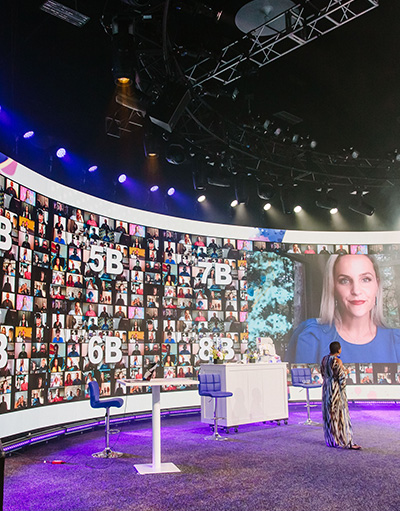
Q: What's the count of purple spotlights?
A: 6